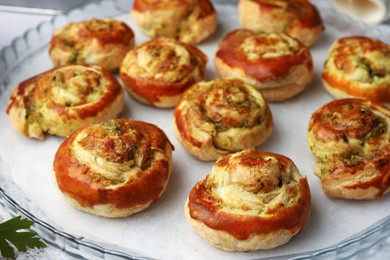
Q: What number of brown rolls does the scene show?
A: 11